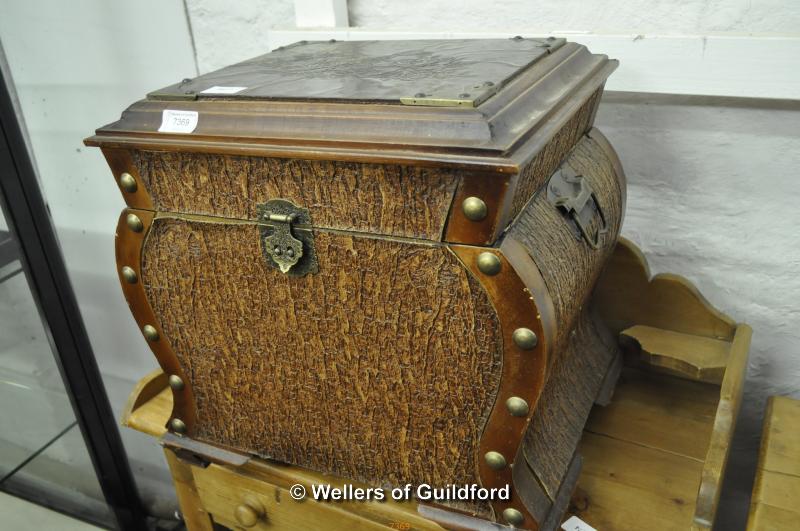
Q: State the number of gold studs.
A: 12